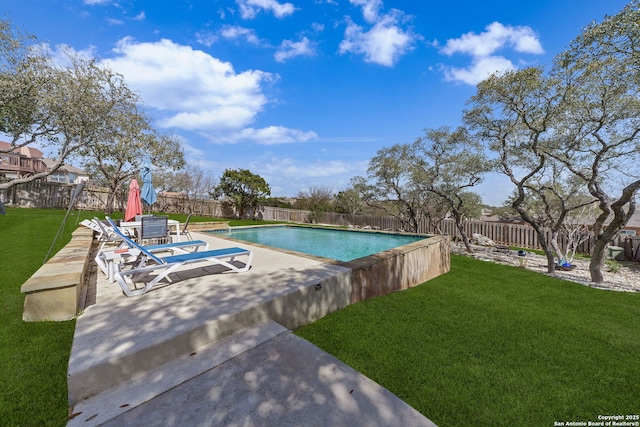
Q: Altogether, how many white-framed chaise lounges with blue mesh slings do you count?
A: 2